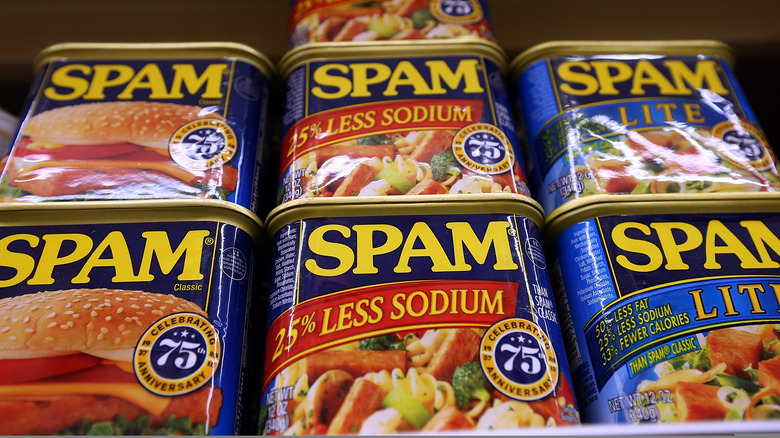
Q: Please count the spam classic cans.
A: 2